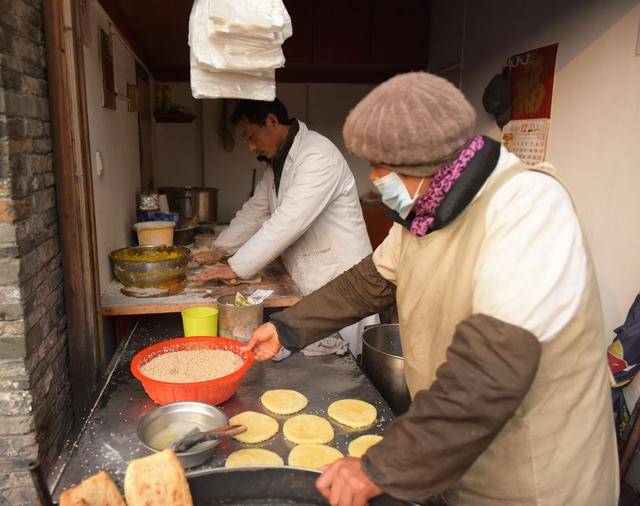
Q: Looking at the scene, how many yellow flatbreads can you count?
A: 7